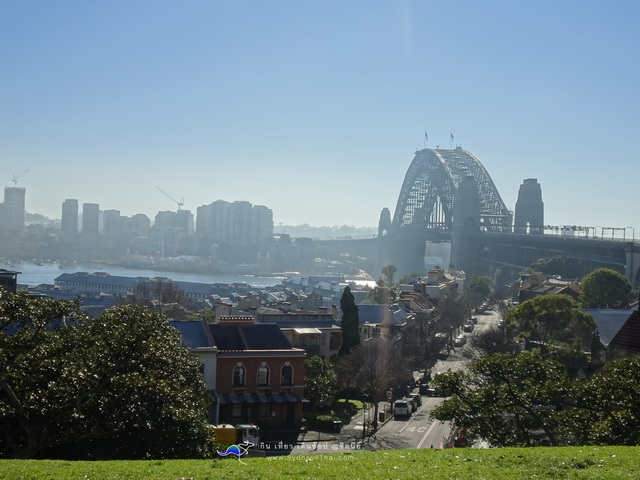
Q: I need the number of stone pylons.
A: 3